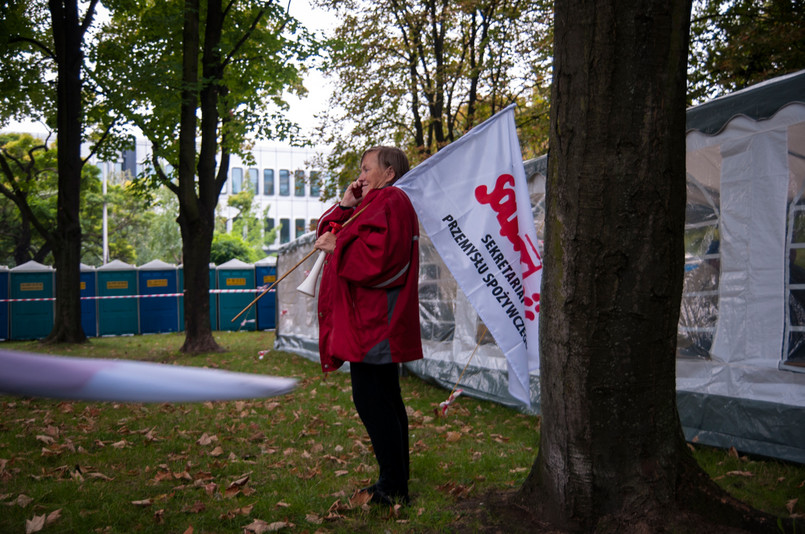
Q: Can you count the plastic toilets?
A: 8